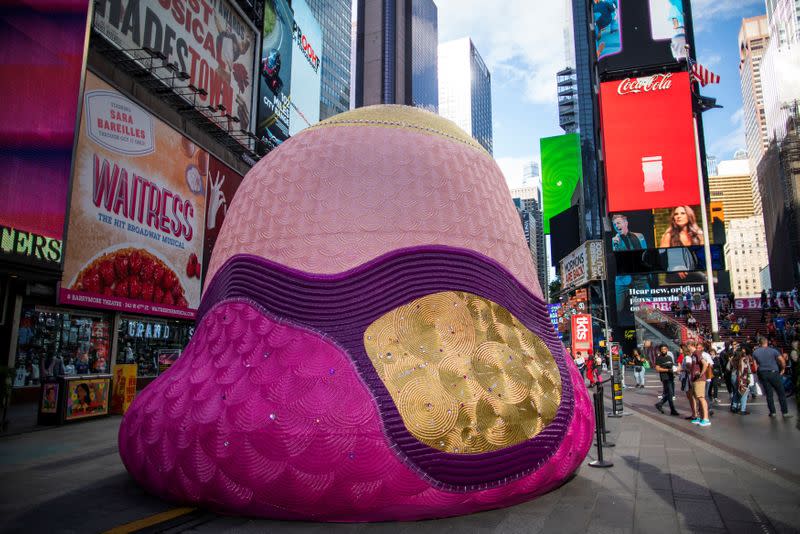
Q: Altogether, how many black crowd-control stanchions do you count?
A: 4